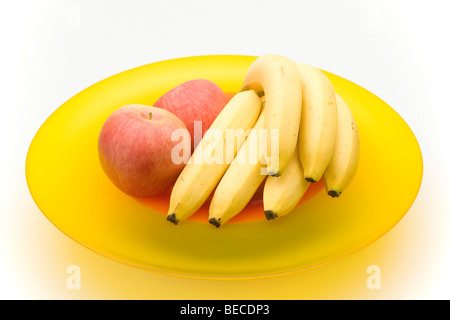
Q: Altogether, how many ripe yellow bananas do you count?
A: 6